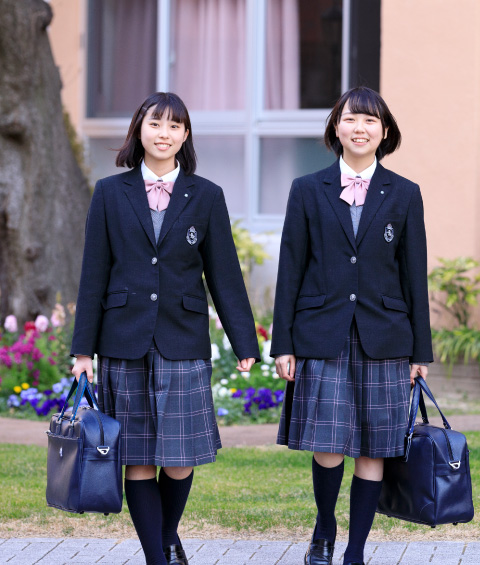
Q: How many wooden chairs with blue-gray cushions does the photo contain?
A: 0